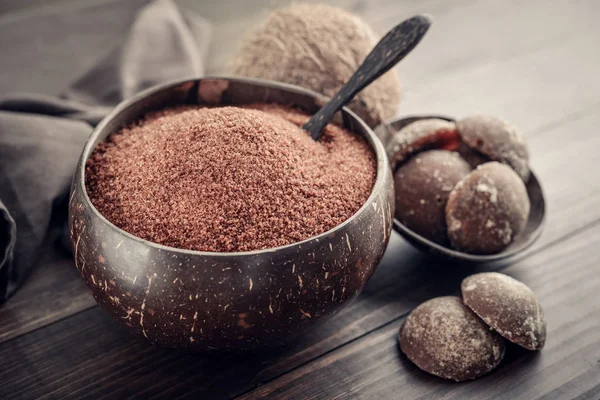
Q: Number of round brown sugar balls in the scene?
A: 6